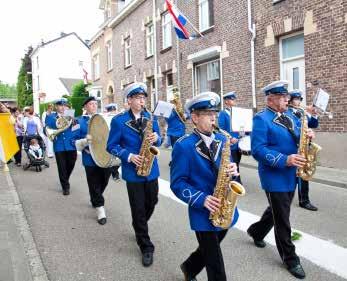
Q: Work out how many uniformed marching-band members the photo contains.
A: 9